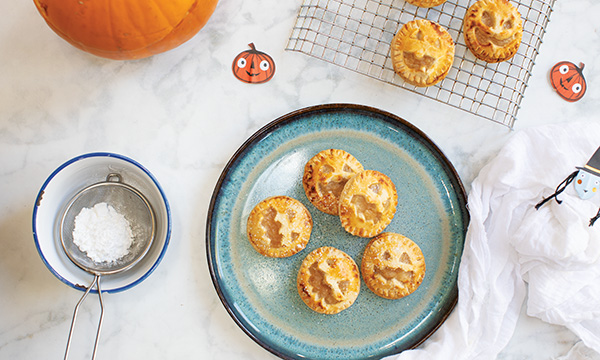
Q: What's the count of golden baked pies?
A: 8